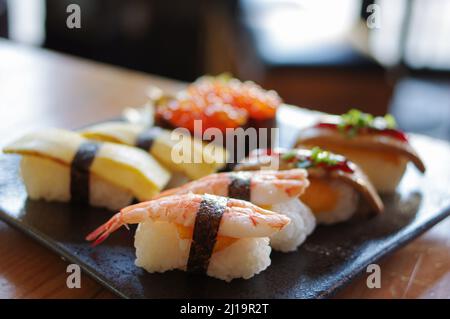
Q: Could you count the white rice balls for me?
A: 6